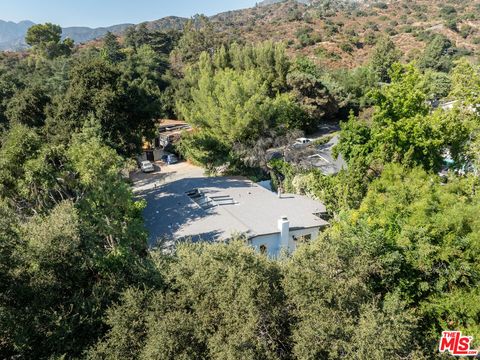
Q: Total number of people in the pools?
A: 0